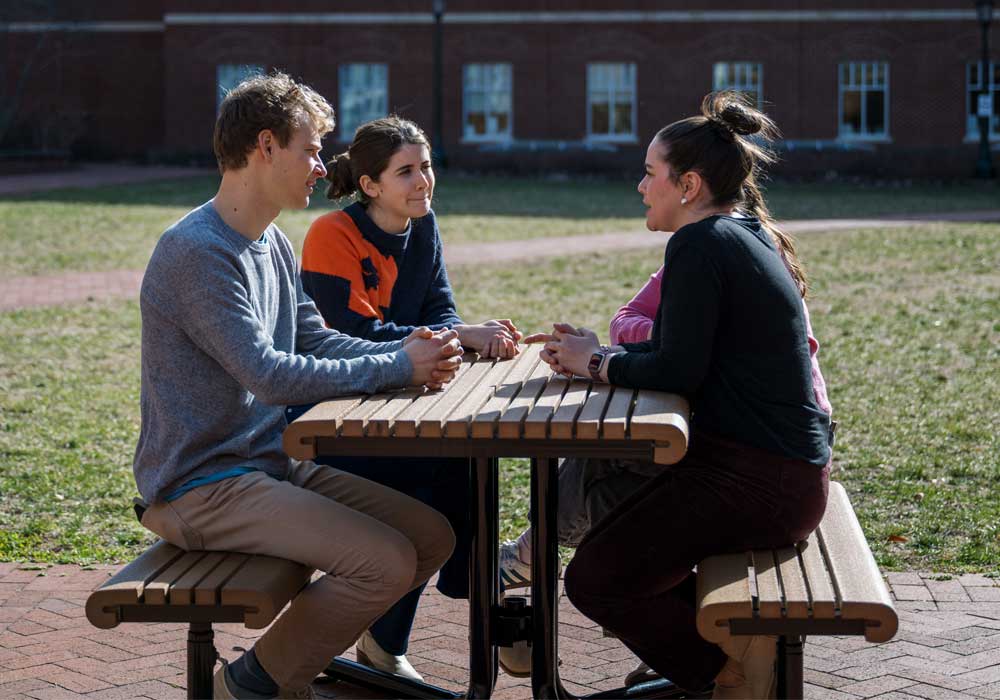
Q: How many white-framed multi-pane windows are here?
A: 7